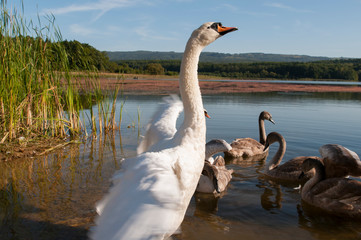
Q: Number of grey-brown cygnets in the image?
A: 5